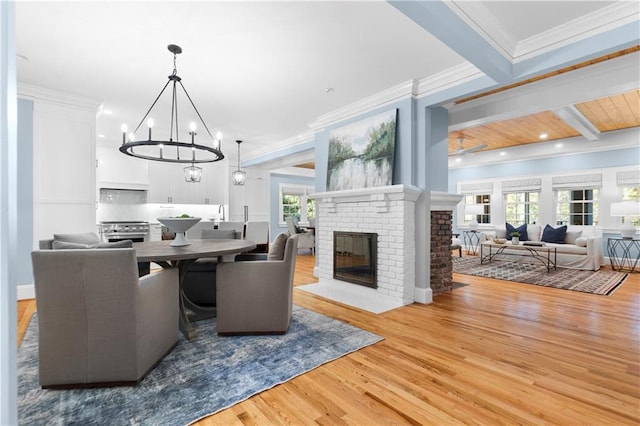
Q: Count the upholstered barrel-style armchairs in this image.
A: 4